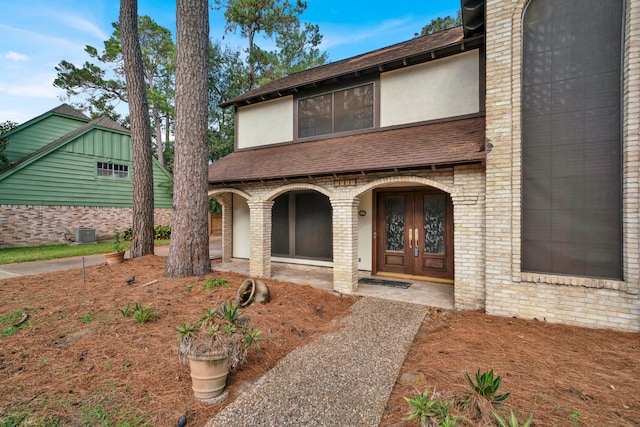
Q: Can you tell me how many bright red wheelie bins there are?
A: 0